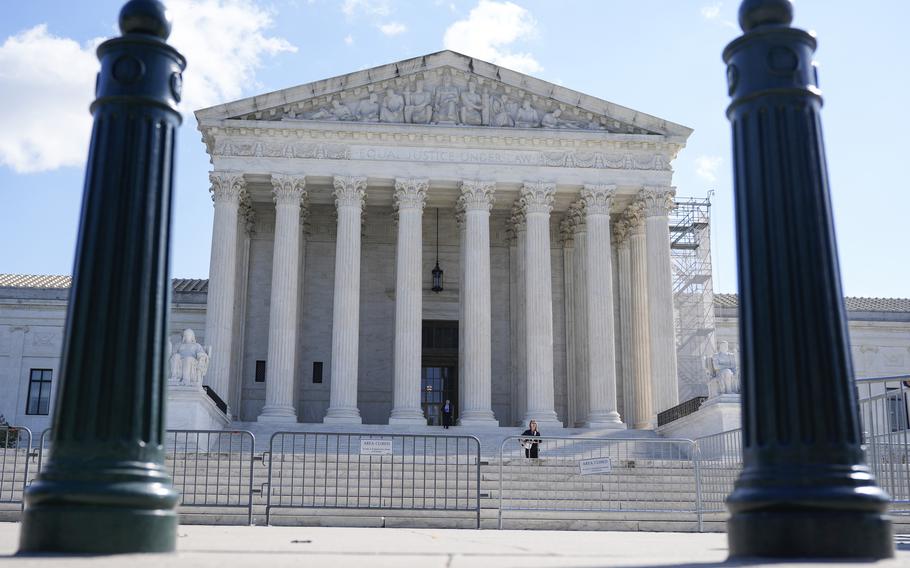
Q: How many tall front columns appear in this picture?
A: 8